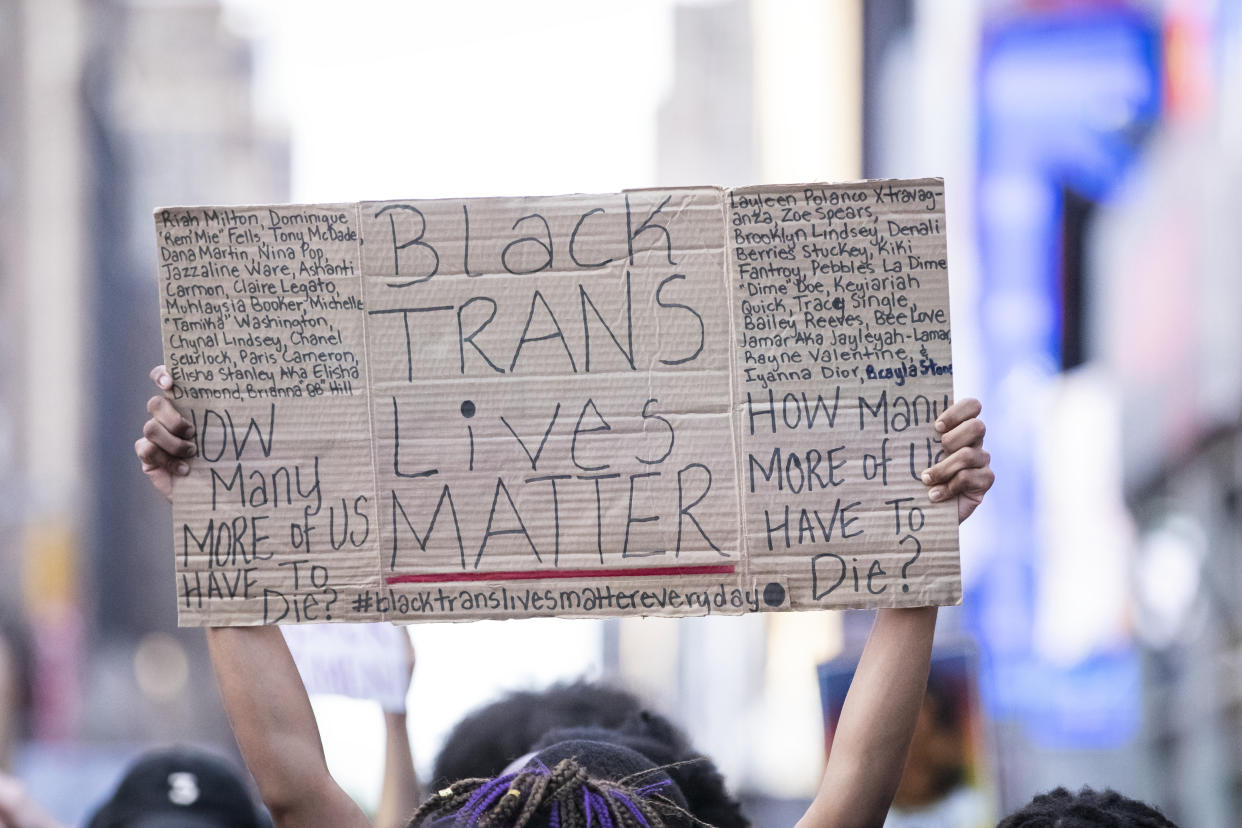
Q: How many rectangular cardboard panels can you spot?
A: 3